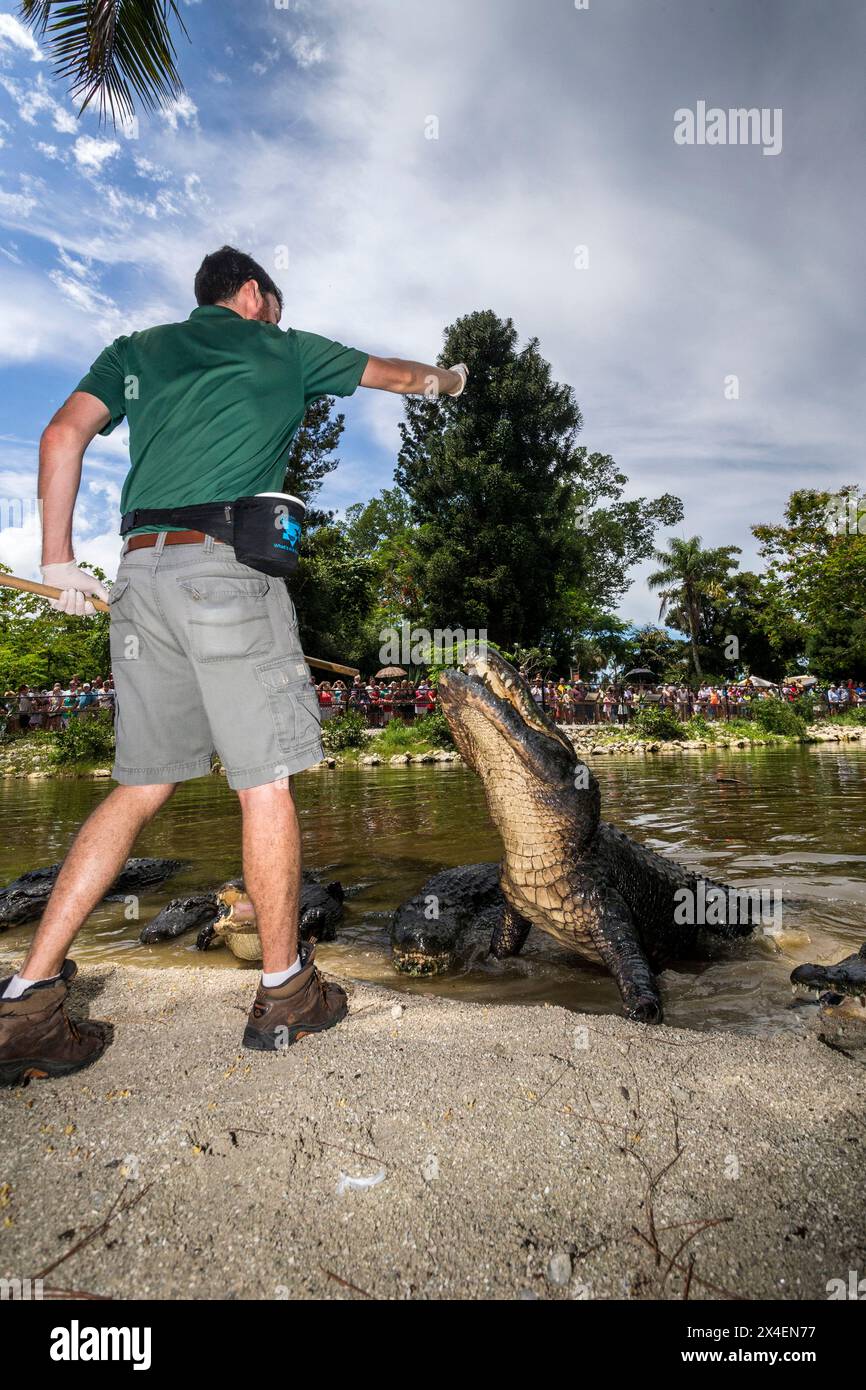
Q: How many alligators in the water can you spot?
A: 6